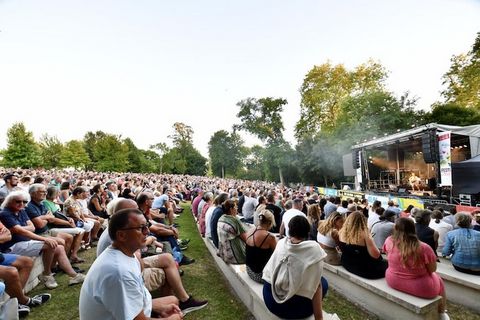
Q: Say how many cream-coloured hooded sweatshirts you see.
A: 1